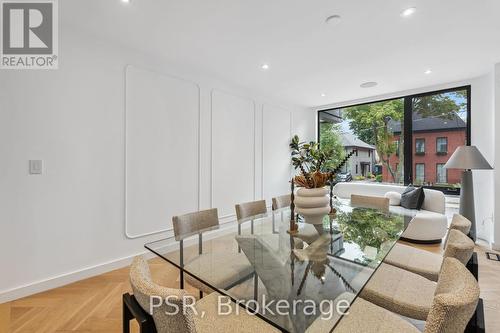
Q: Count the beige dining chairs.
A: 8